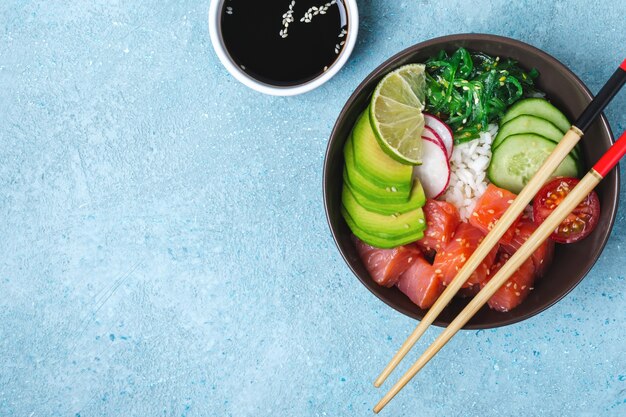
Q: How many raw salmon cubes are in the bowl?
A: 7